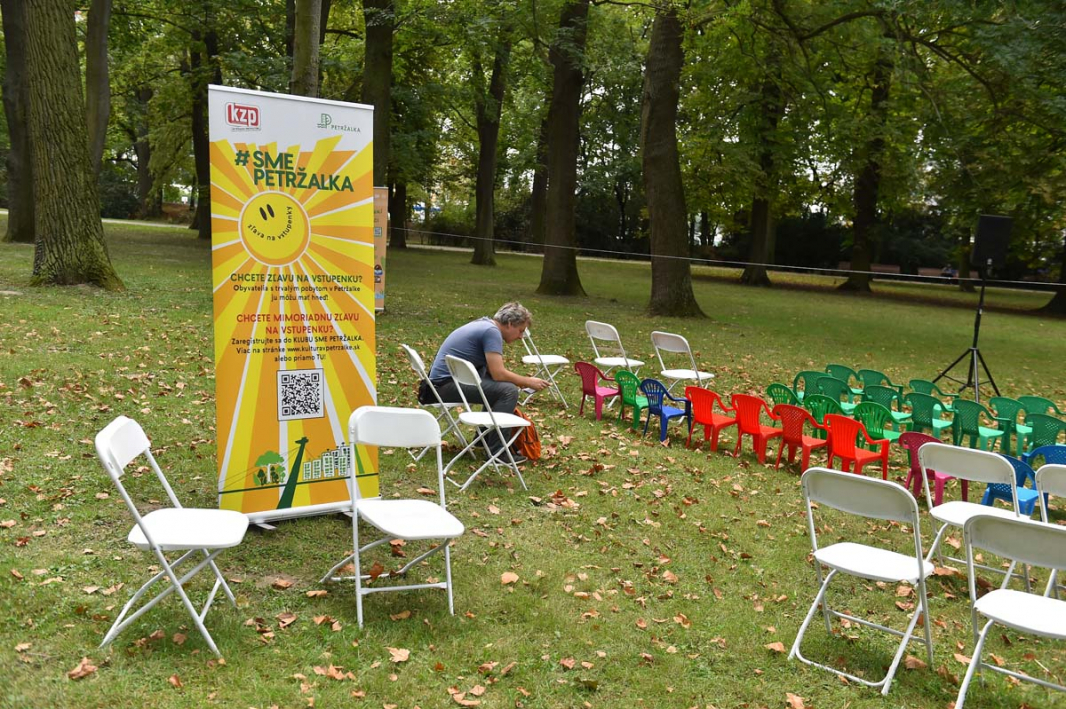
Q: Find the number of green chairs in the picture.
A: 15